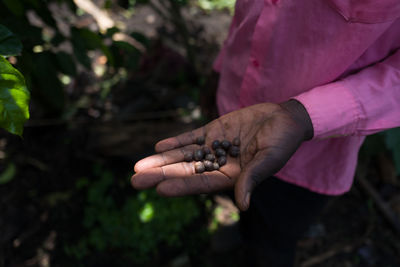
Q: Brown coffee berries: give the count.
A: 14